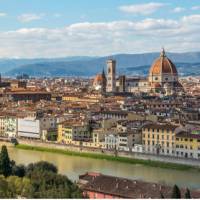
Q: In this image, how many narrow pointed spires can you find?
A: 1